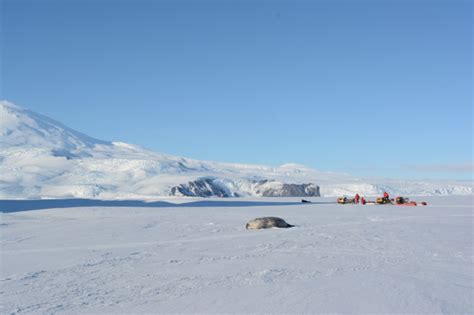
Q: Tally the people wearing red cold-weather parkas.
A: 3